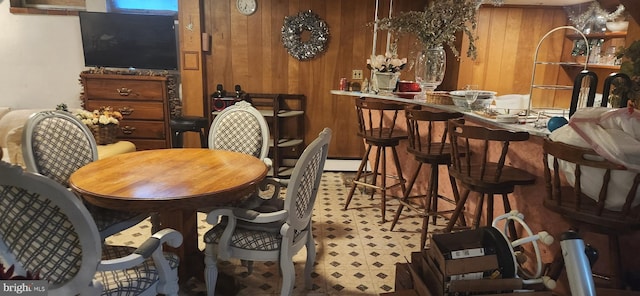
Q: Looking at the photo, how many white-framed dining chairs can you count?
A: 4